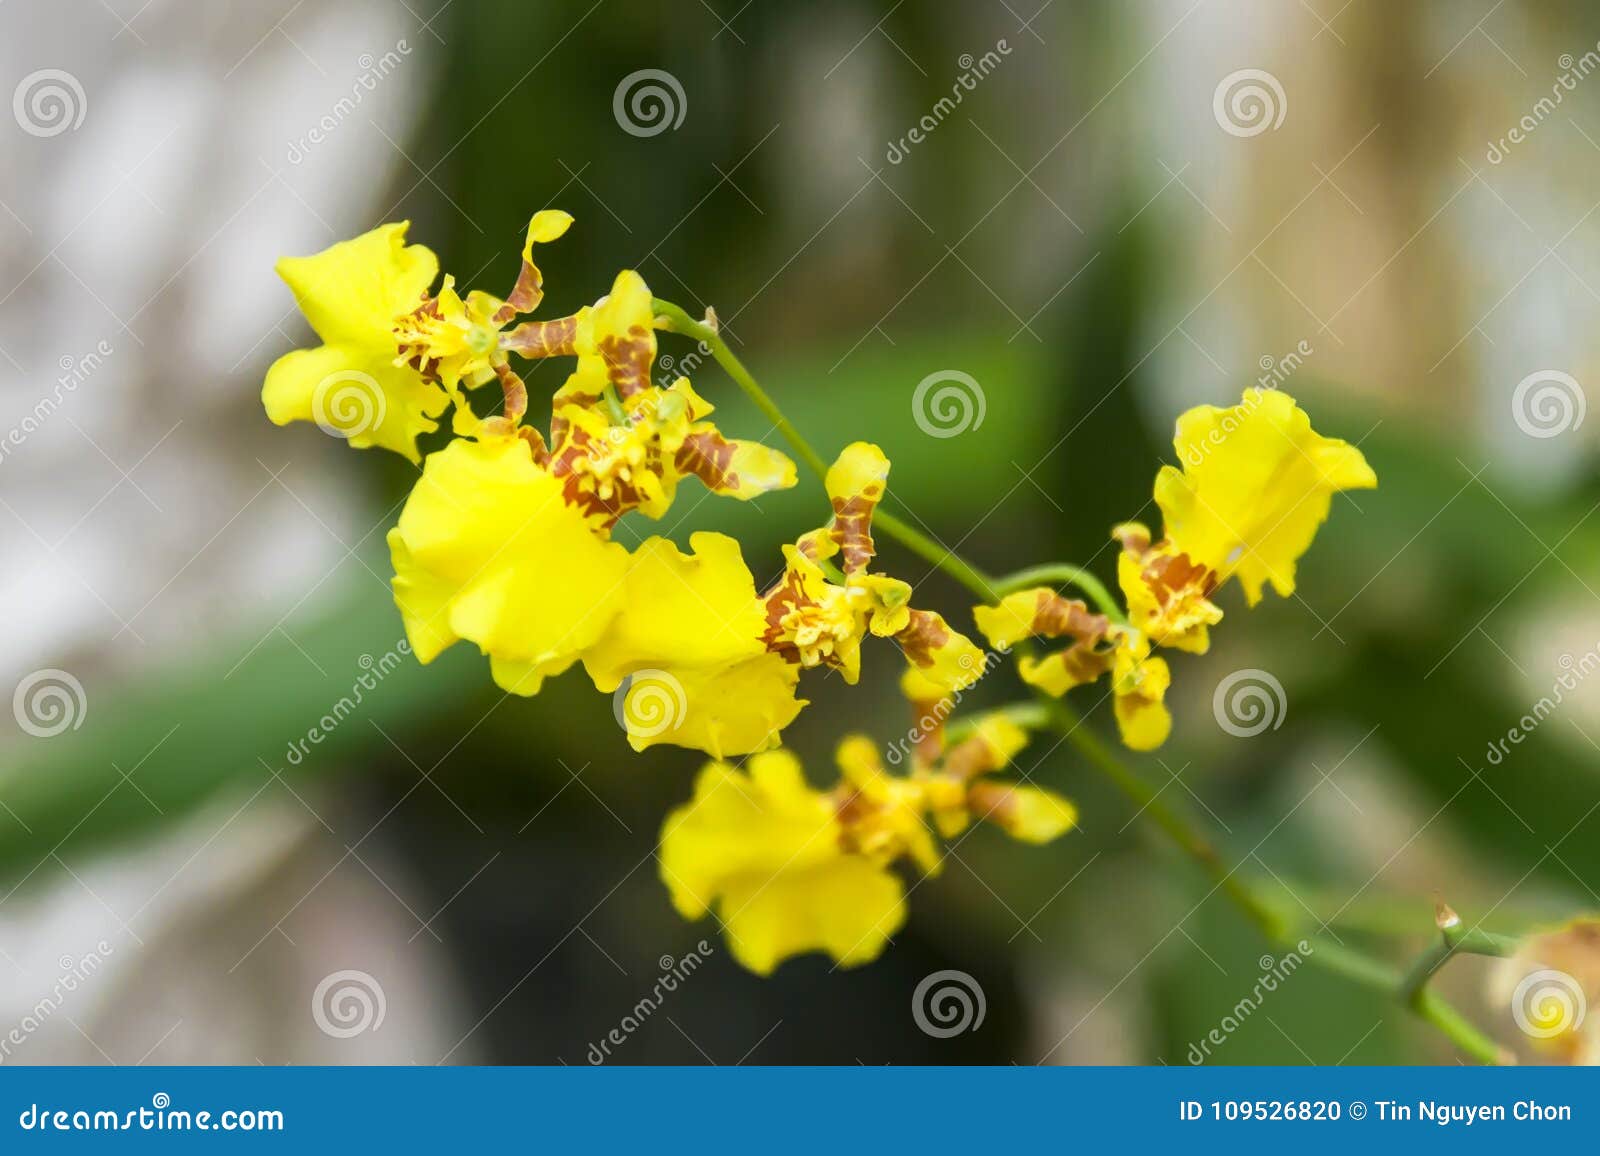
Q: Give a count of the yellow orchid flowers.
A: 5